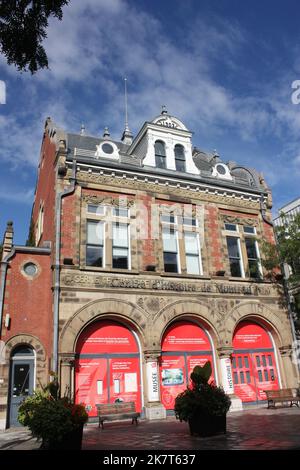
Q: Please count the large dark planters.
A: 2